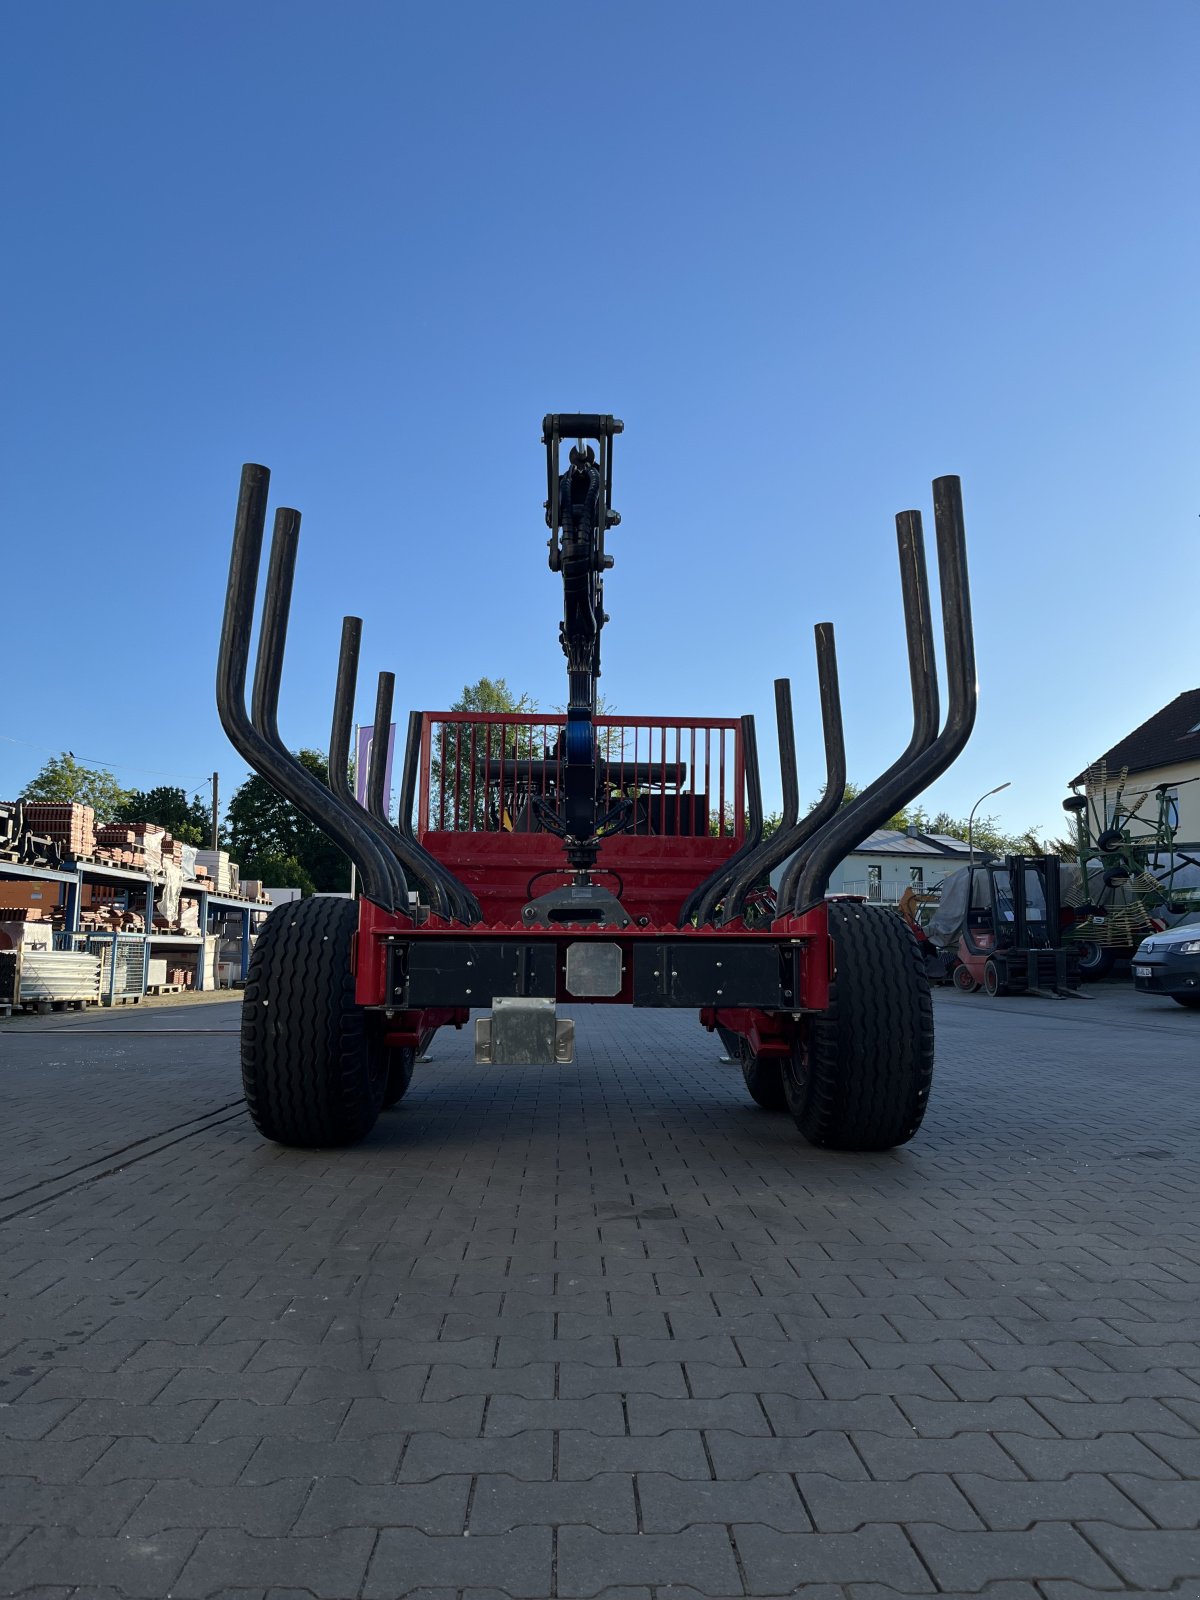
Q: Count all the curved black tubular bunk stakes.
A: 10